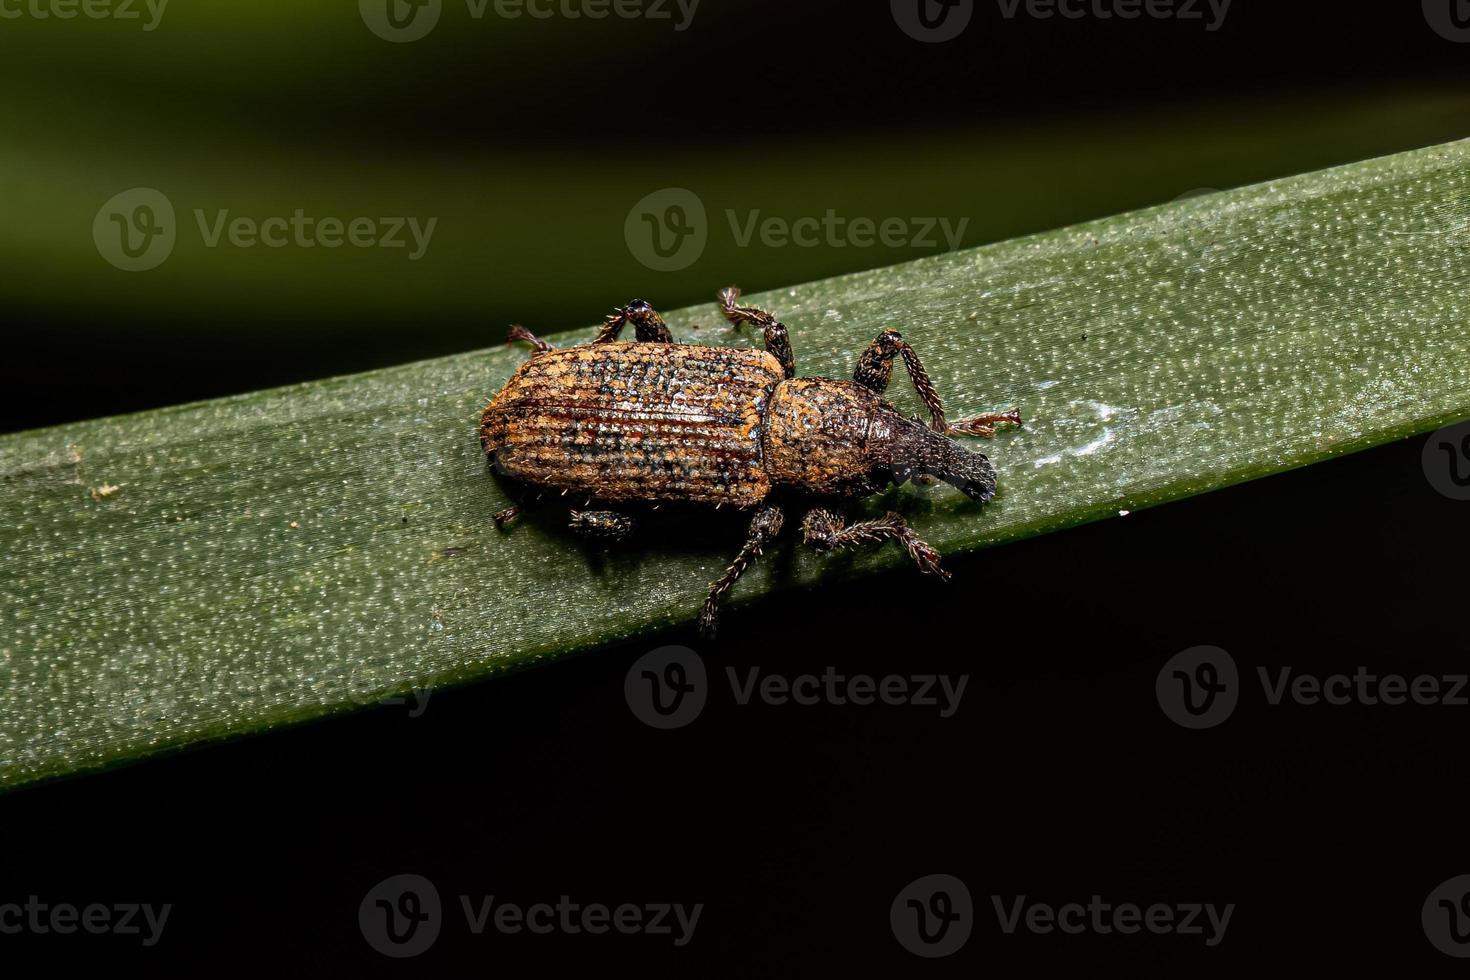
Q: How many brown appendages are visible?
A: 6